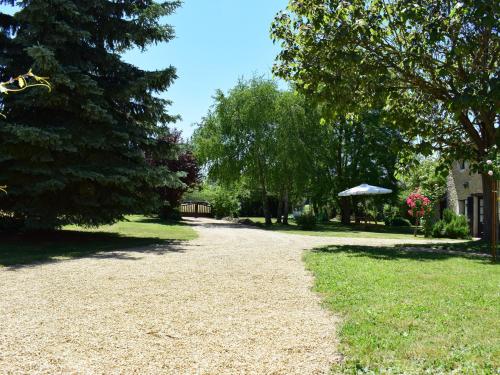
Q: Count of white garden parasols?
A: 1